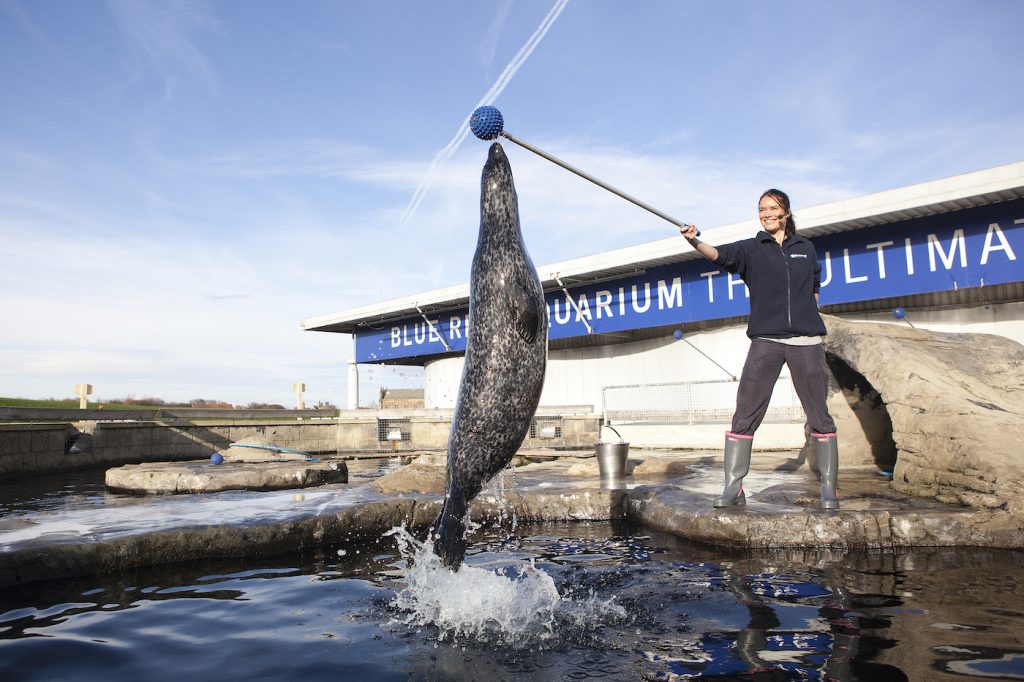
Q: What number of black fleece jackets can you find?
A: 1